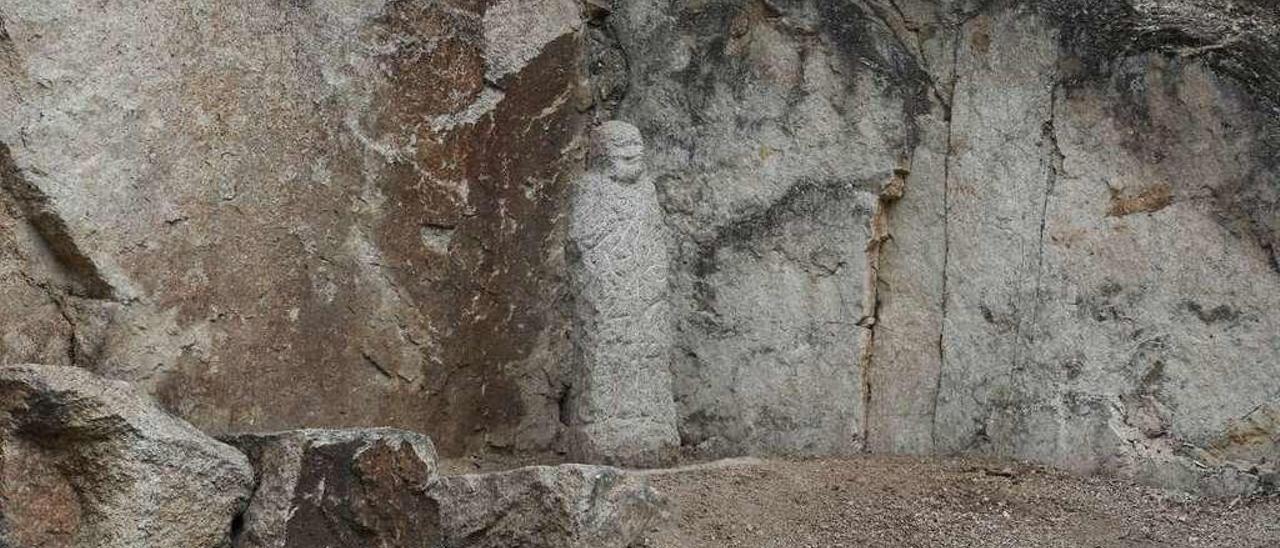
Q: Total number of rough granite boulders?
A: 3